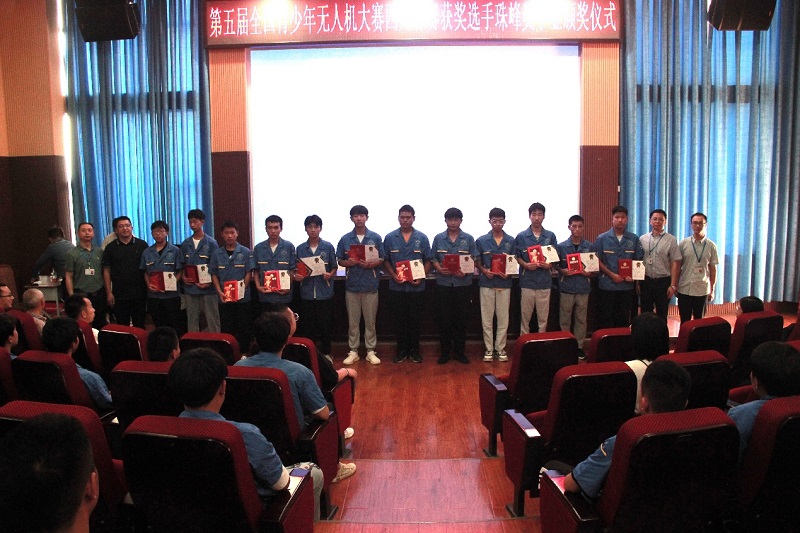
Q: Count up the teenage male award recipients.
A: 12